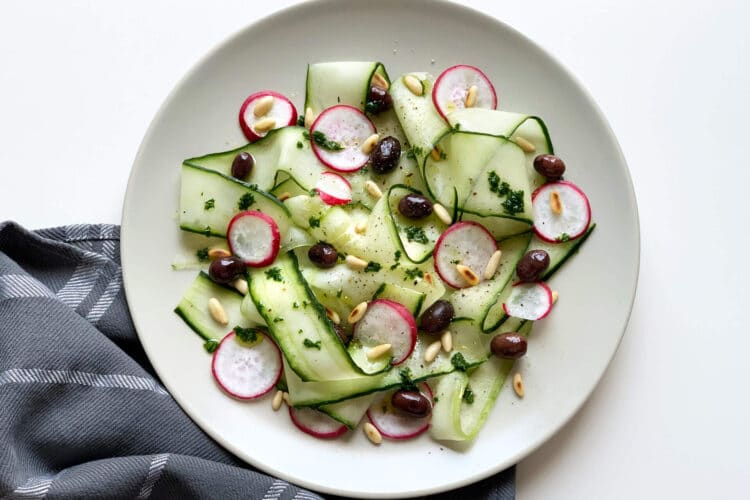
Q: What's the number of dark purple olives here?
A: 11